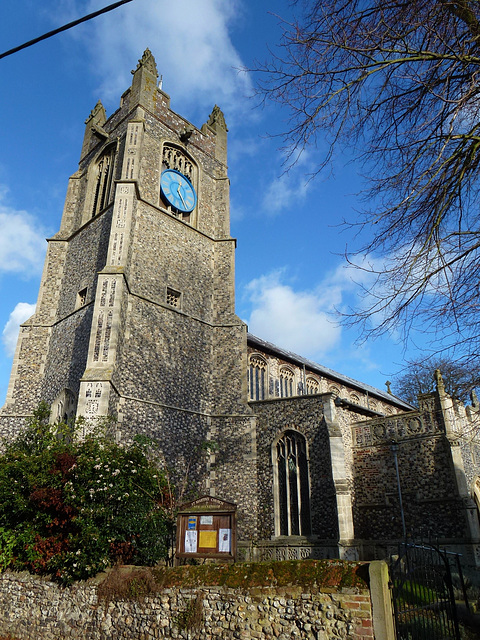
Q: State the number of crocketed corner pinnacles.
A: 3